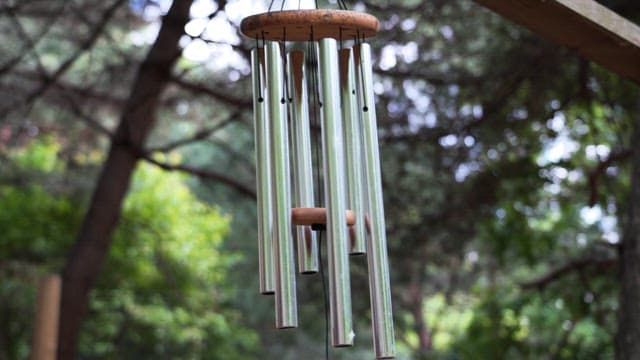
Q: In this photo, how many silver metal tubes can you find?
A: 6